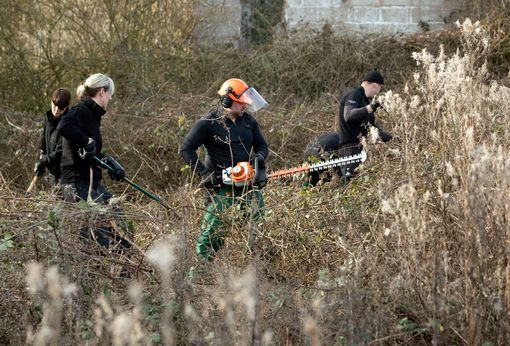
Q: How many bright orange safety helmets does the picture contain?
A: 1